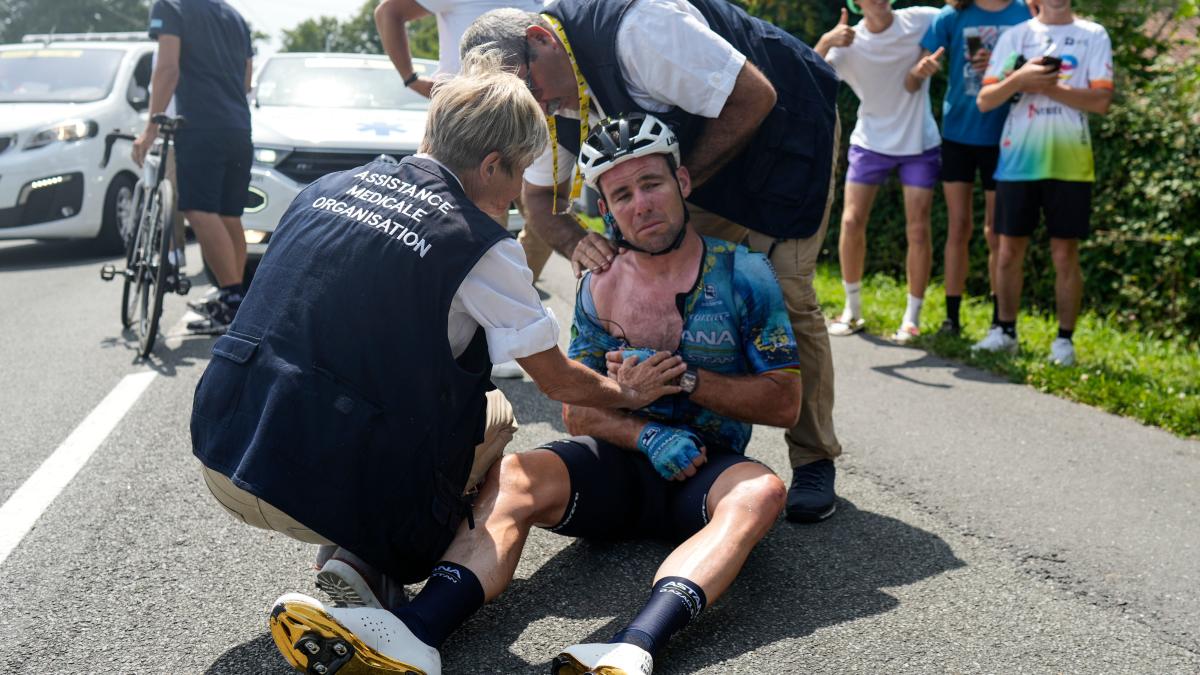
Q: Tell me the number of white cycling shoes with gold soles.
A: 2